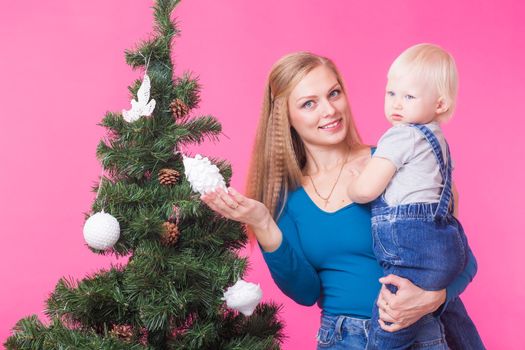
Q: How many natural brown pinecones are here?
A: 4